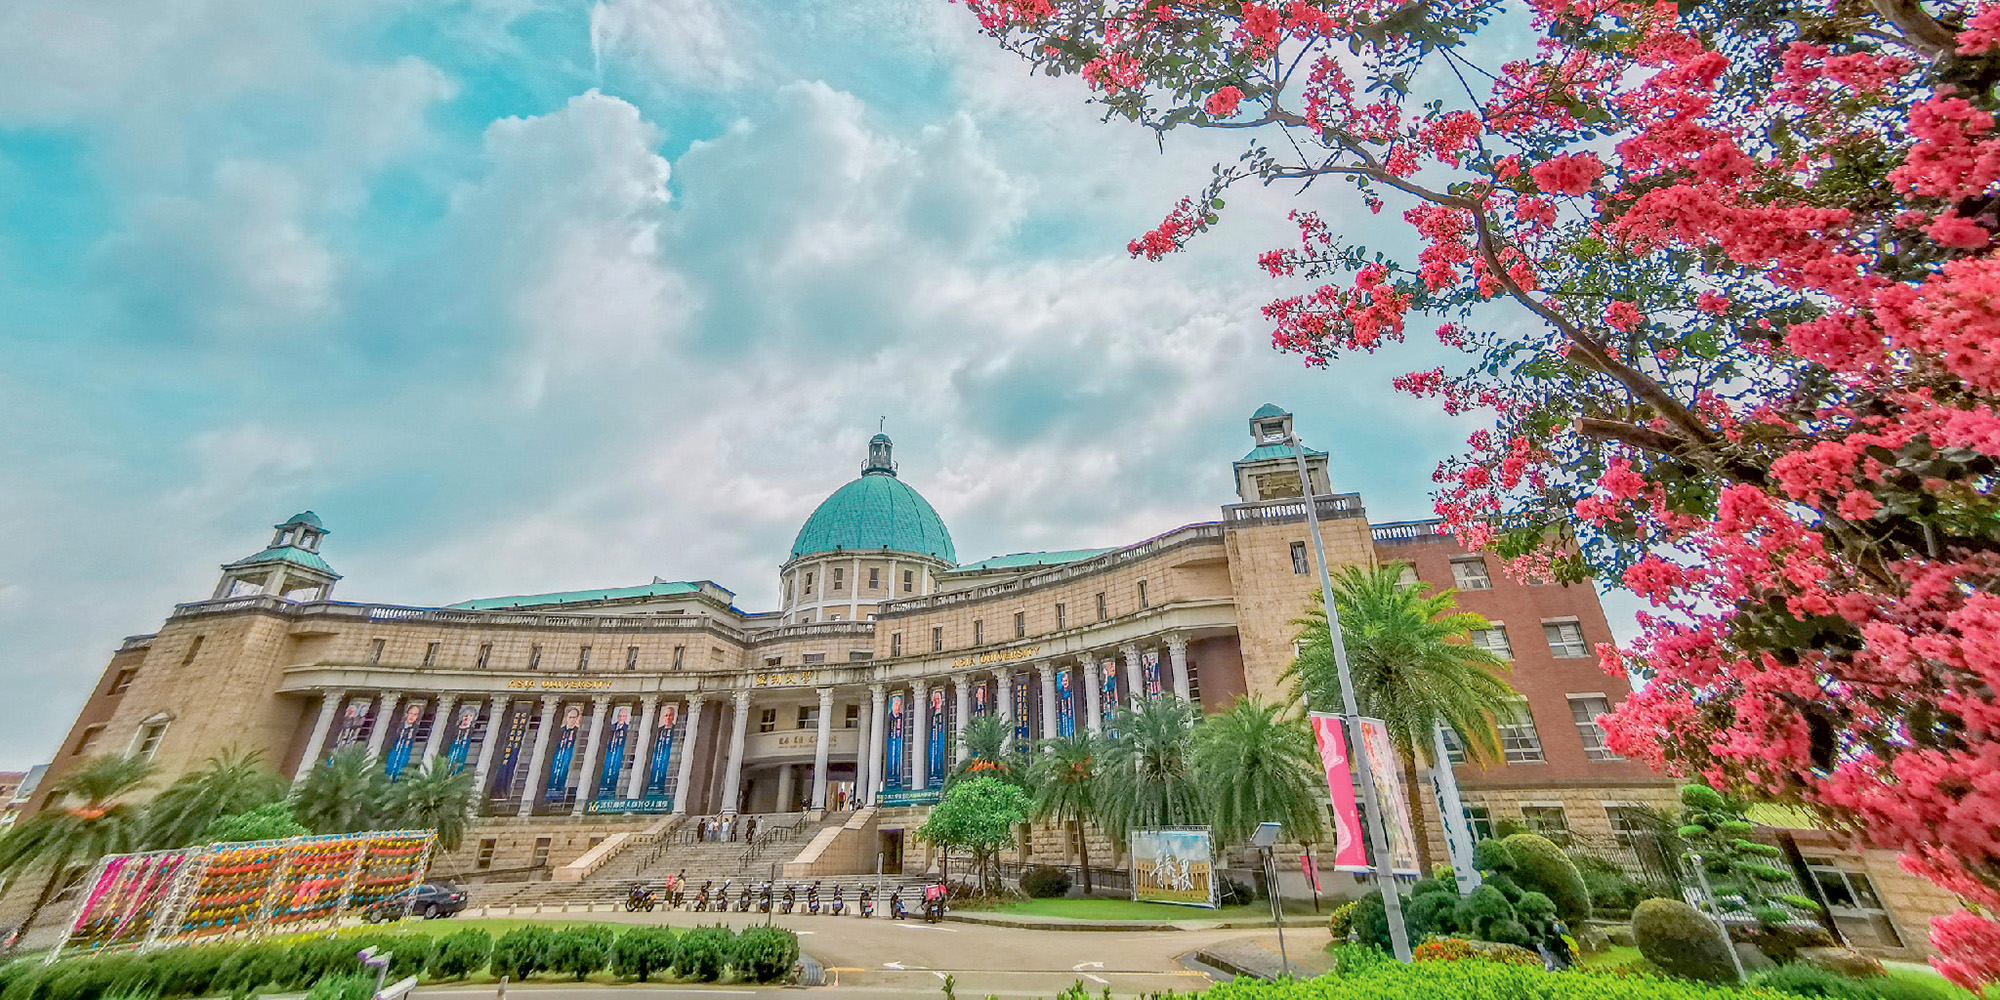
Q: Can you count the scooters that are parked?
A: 11